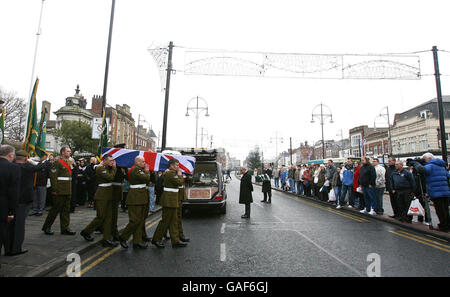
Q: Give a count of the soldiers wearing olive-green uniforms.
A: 7